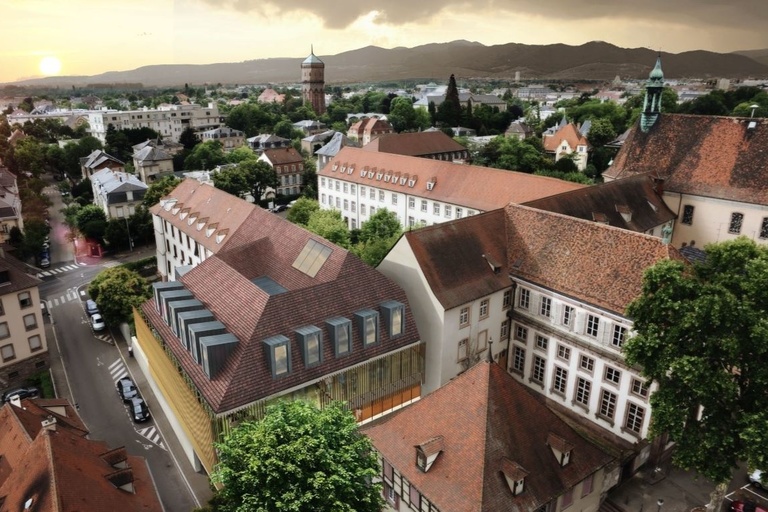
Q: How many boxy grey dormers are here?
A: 11